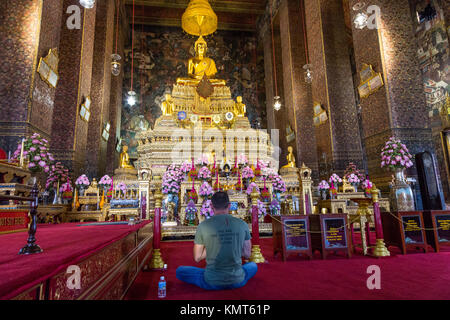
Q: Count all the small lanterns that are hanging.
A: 6